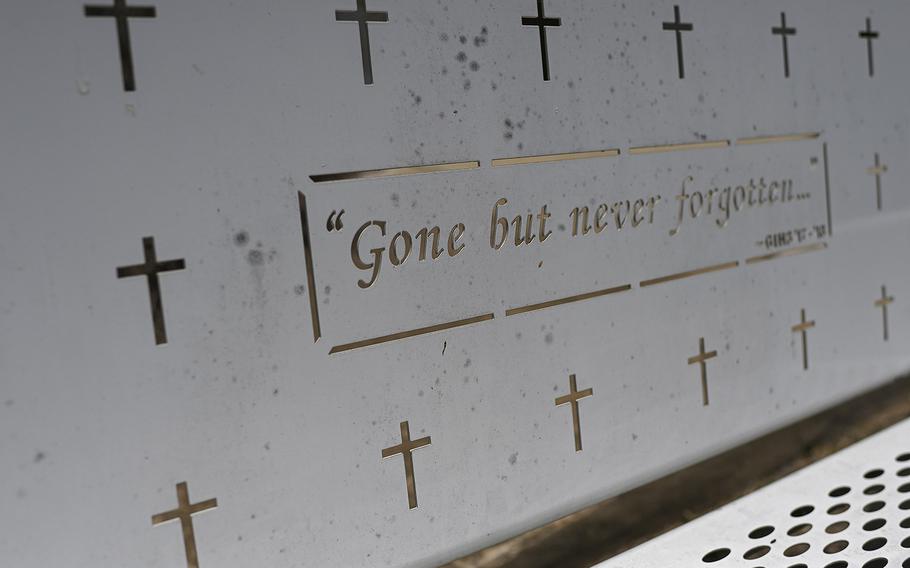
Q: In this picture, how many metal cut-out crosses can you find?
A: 14